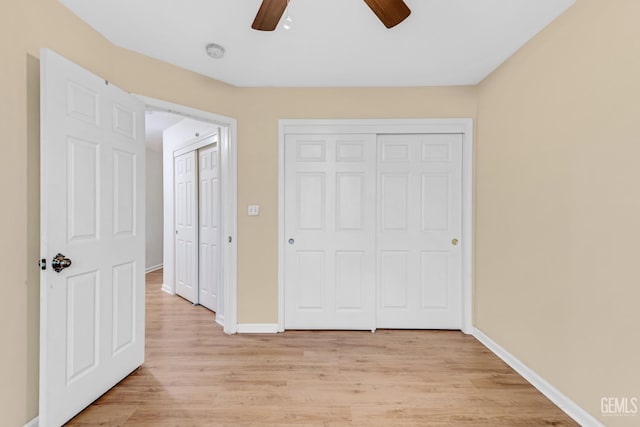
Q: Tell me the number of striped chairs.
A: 0